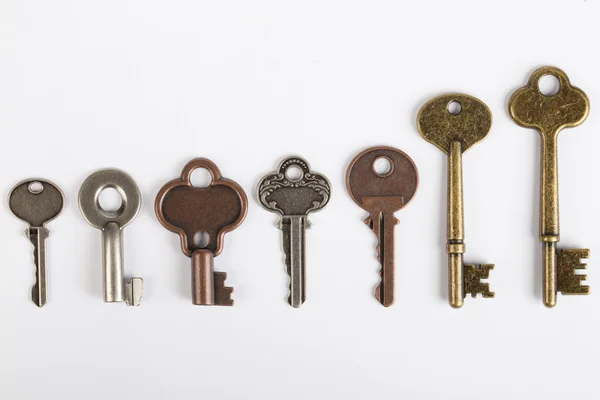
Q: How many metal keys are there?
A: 7